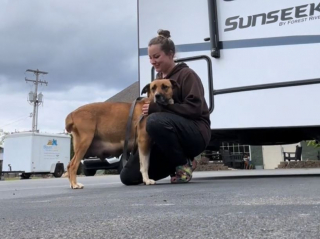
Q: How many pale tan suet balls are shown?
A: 0